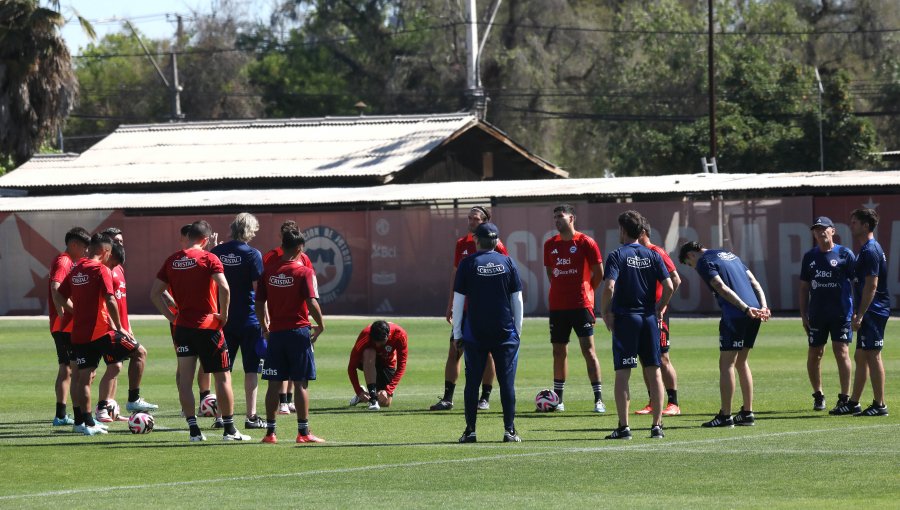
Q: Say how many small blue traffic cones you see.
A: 0